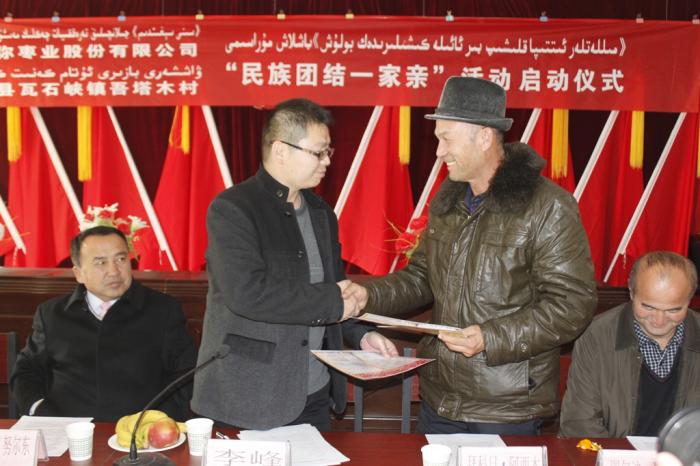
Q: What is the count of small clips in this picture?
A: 10